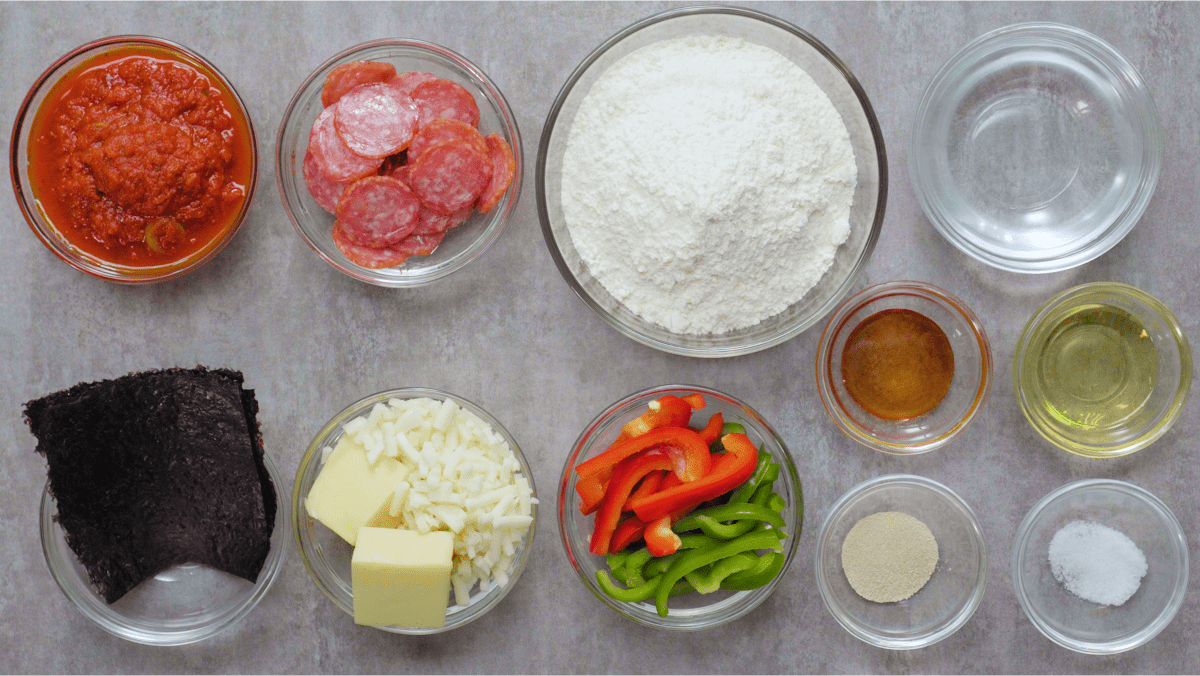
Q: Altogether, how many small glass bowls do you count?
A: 4